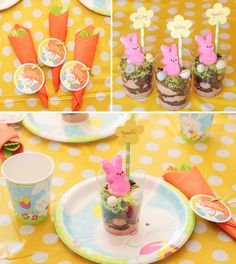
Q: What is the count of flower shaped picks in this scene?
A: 4